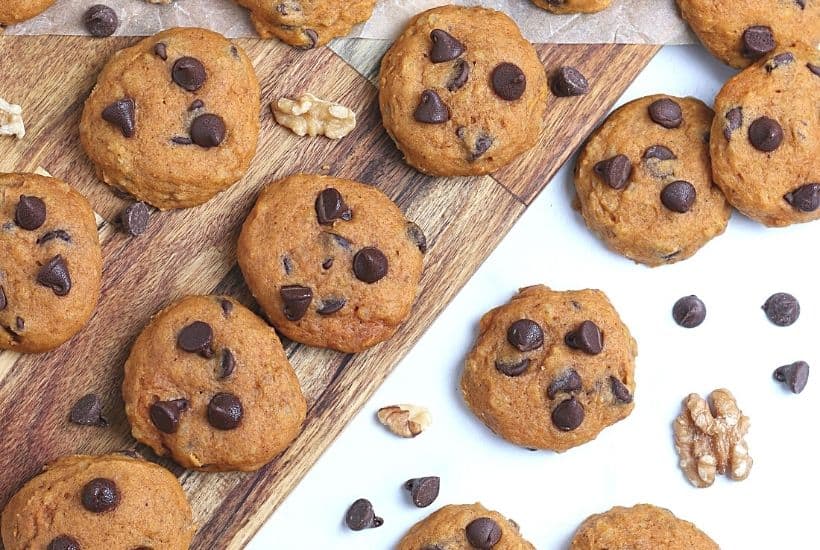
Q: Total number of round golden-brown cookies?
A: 15